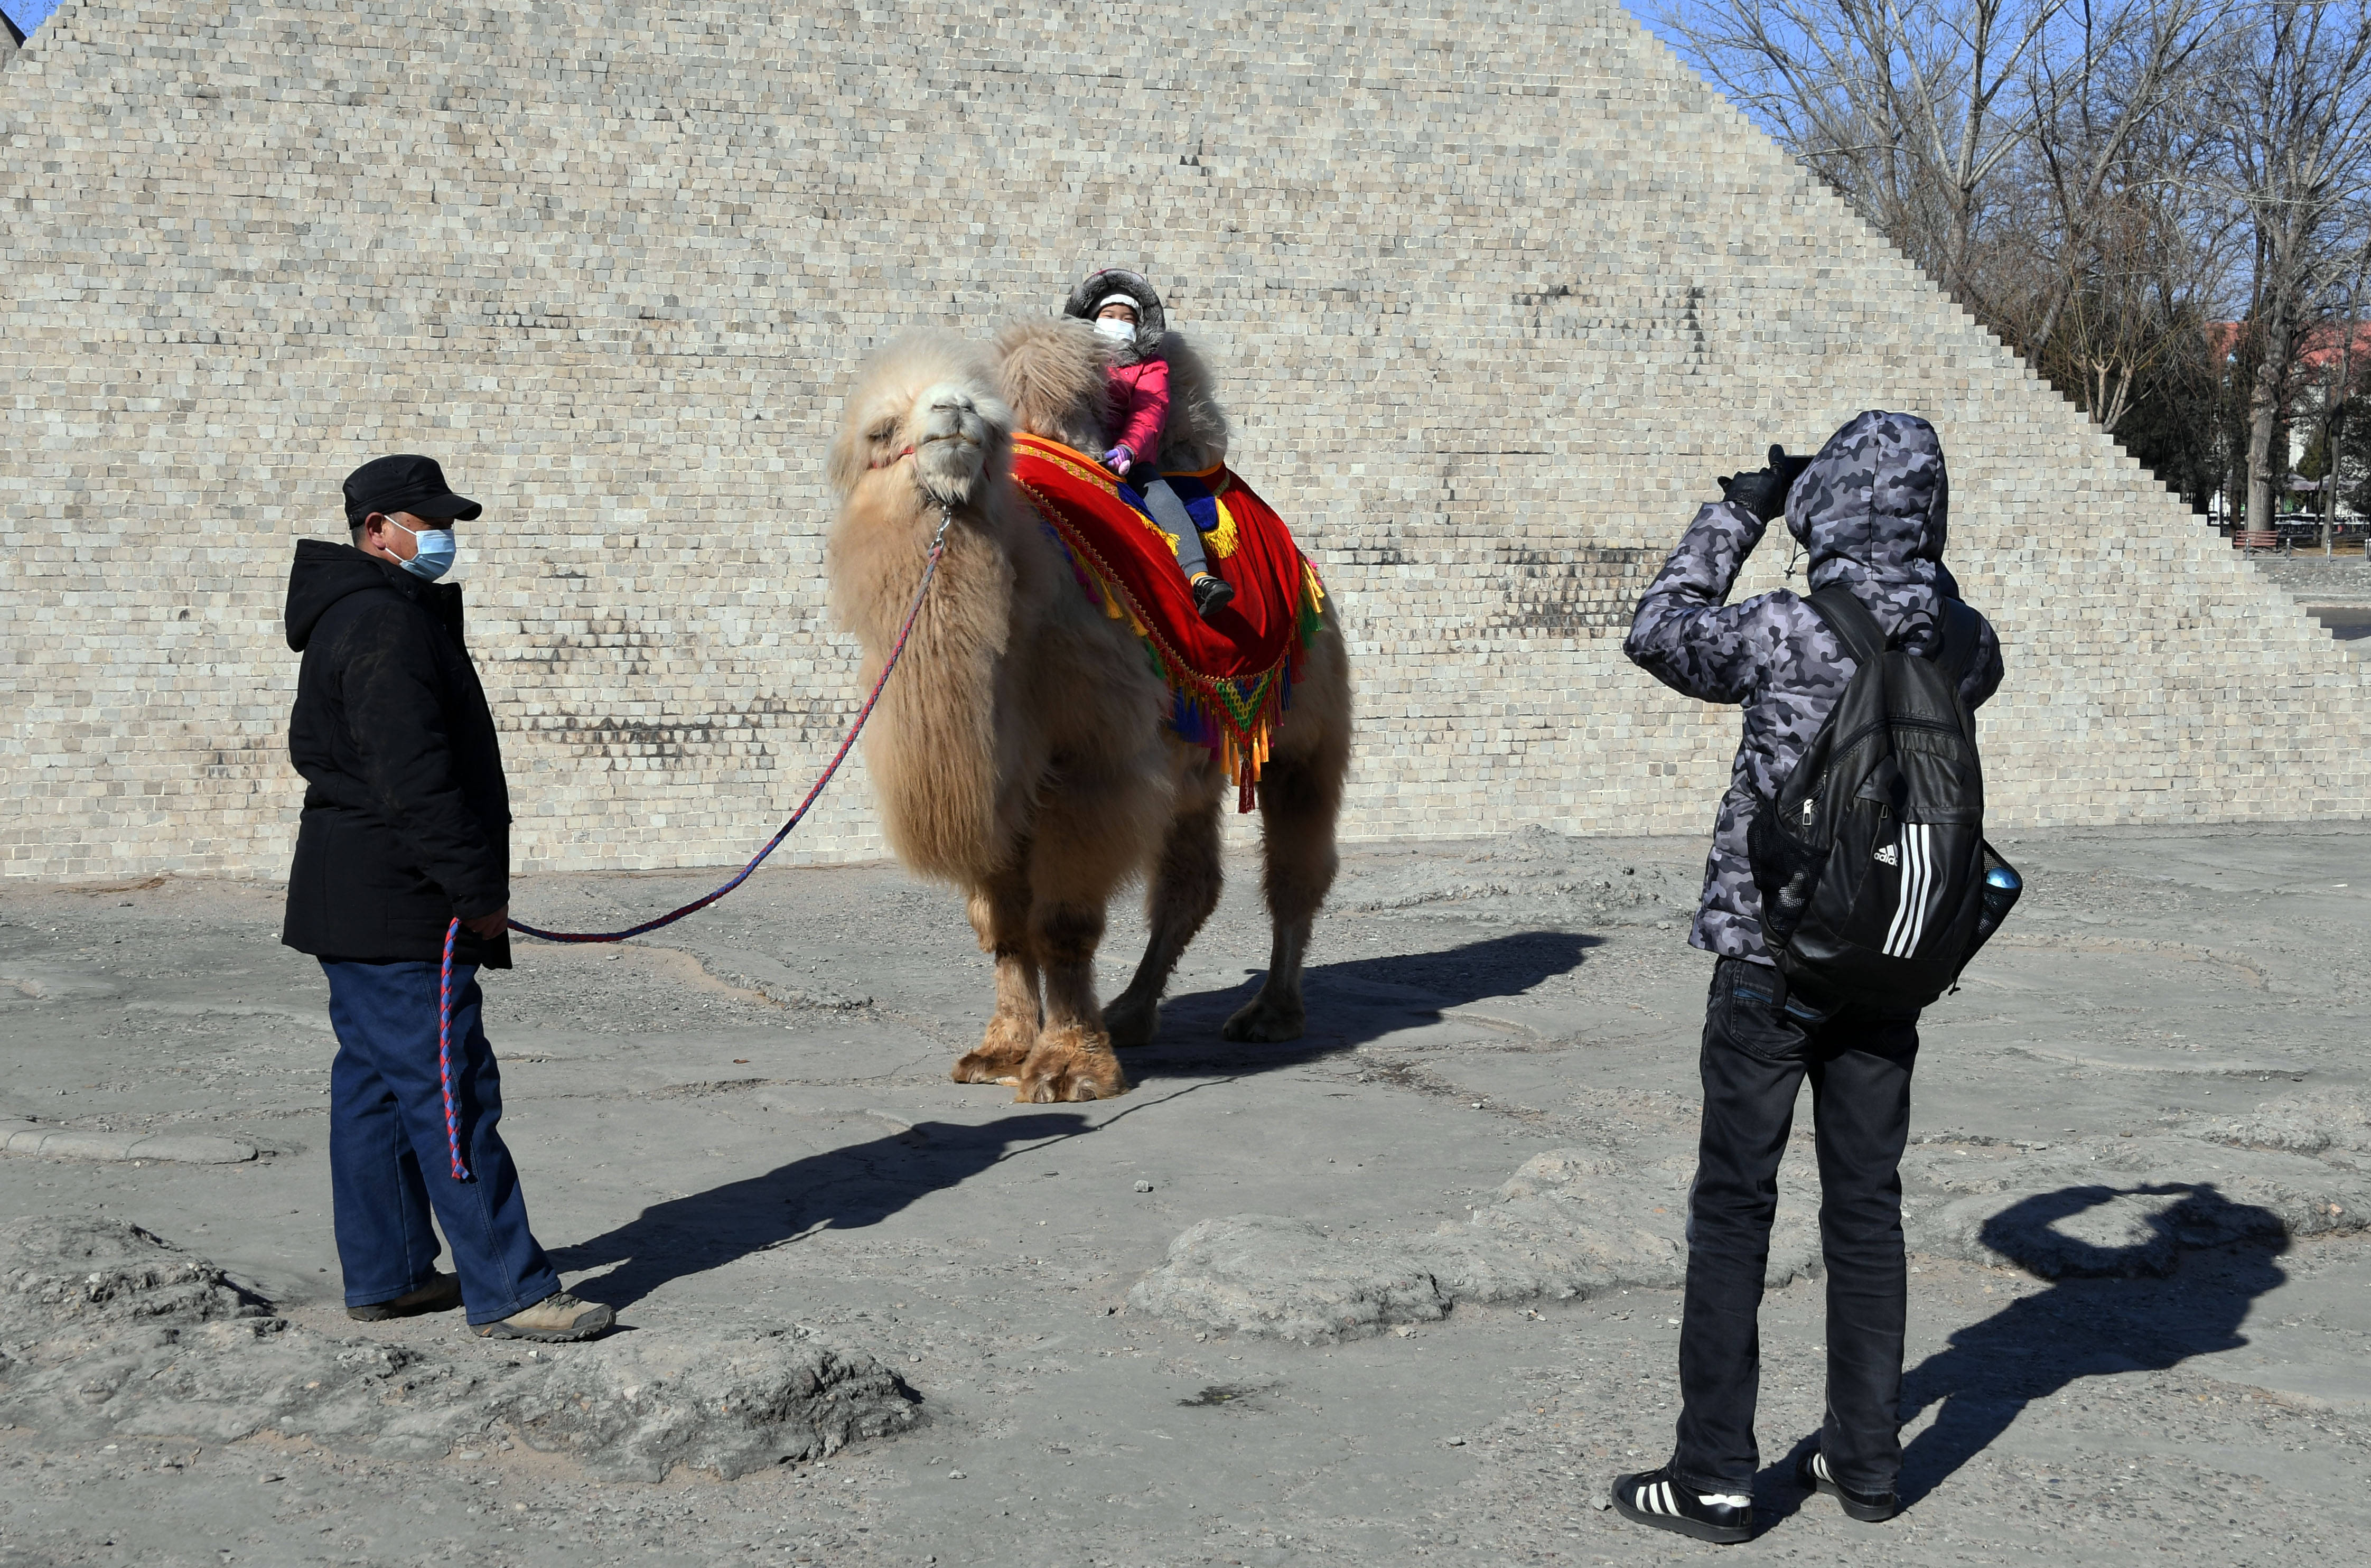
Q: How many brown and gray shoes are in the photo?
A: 2